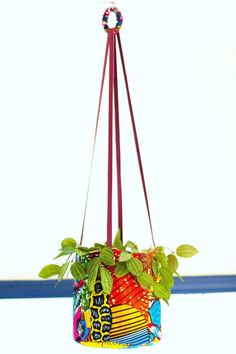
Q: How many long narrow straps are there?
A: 4